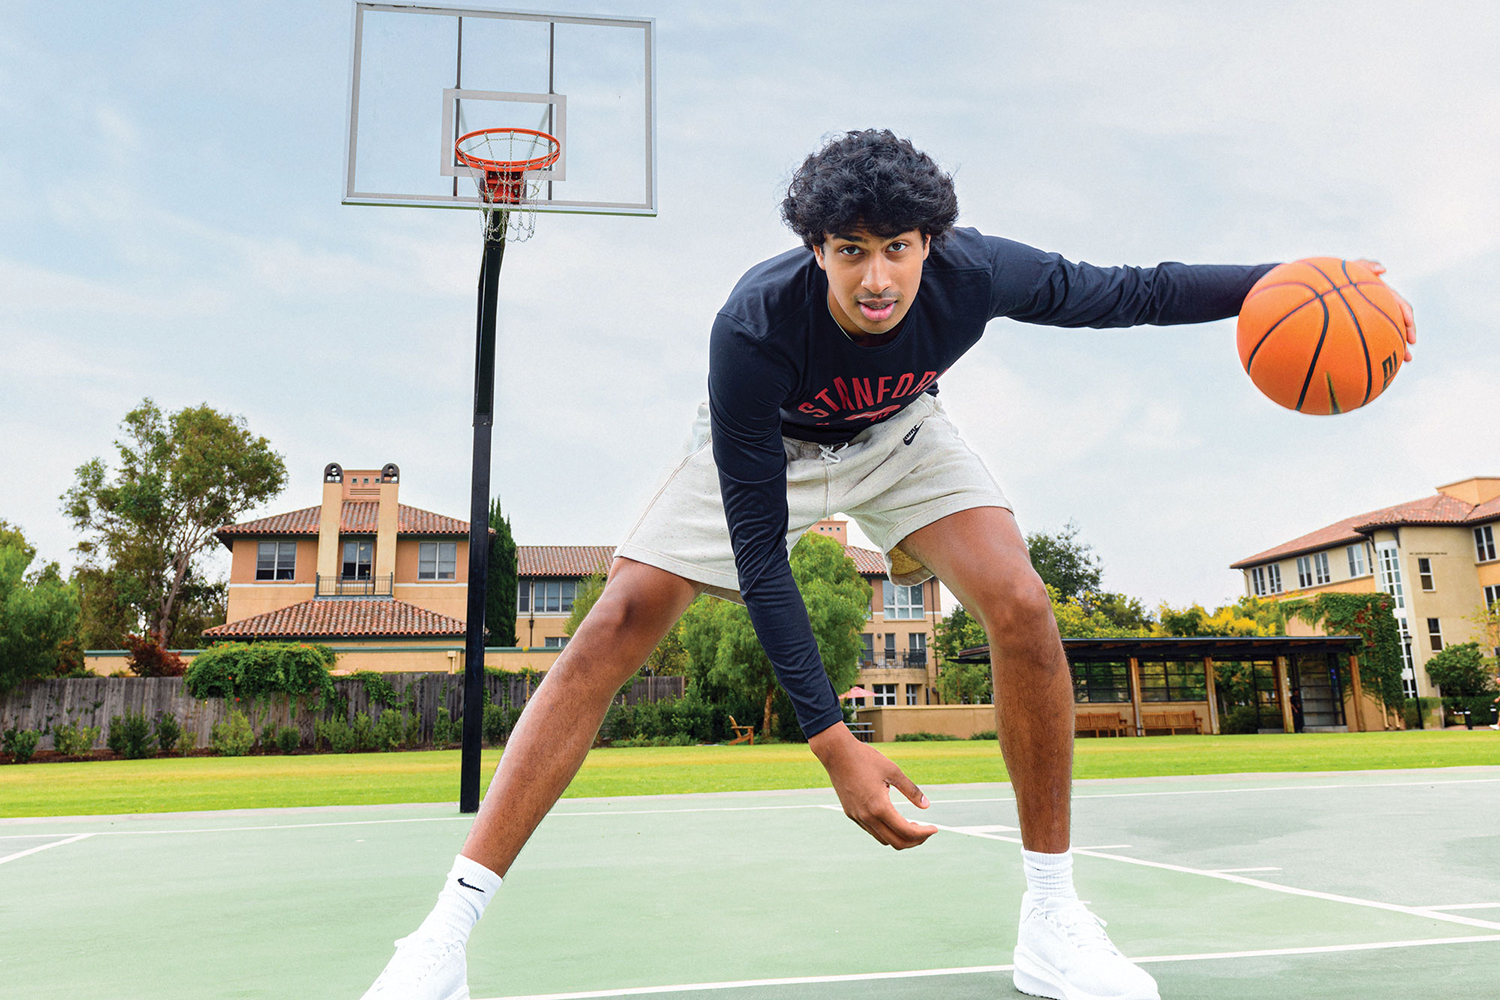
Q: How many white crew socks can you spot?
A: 2